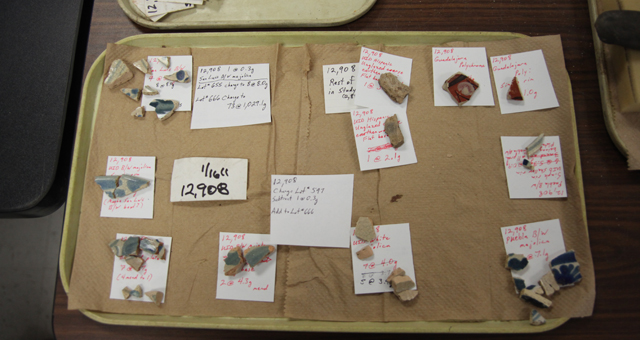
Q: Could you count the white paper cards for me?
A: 15